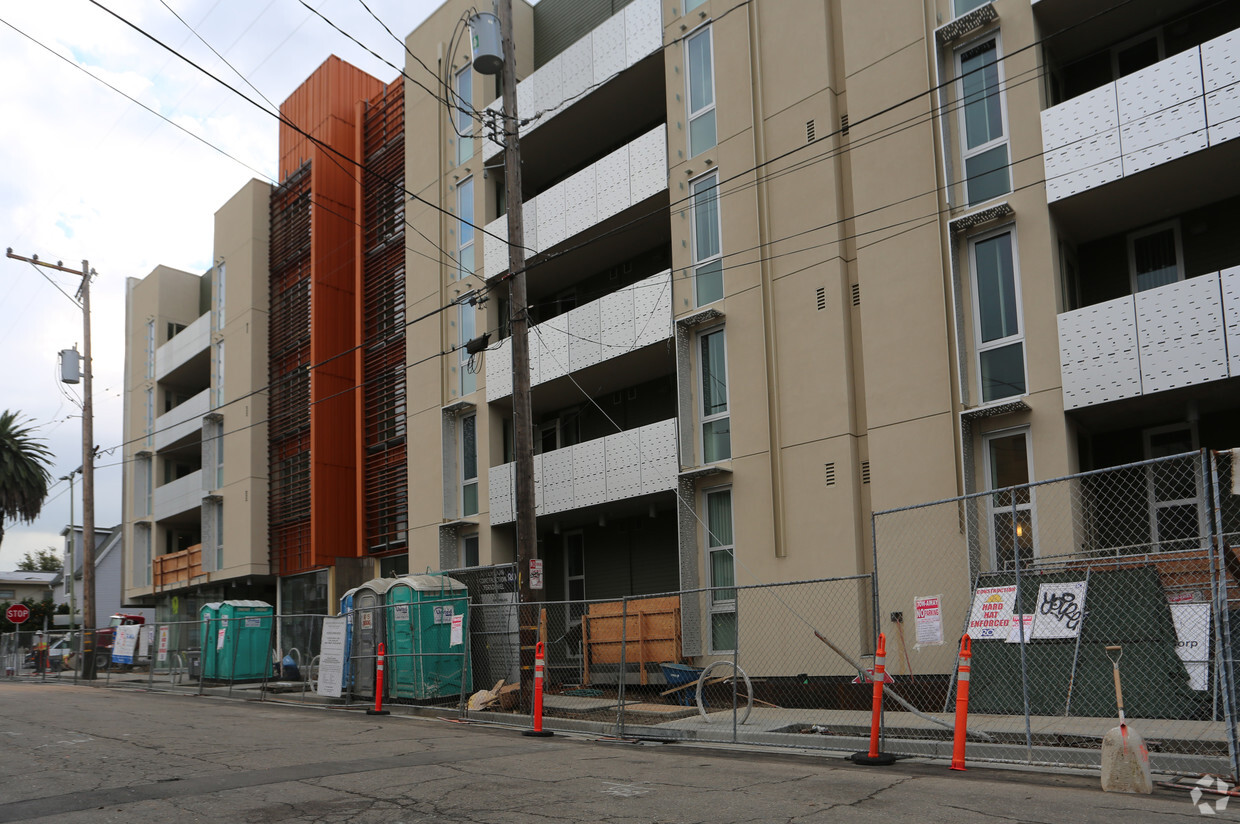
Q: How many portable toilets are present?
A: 5